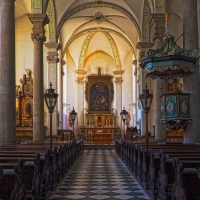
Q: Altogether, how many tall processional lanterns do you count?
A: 4